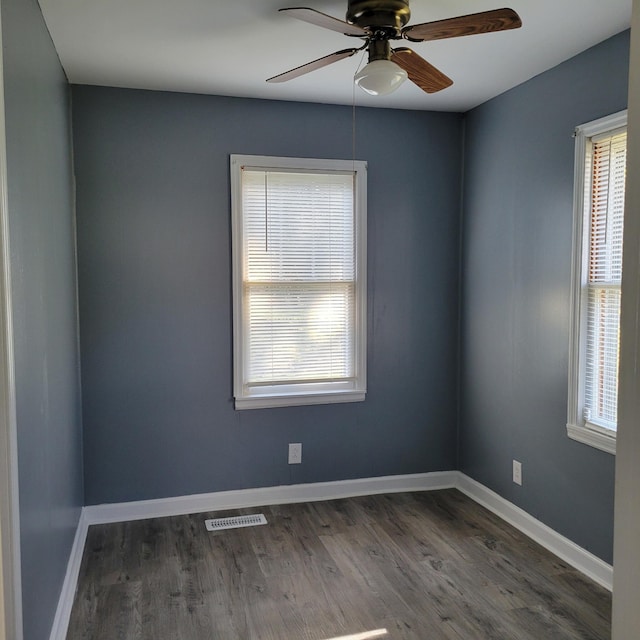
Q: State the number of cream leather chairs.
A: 0